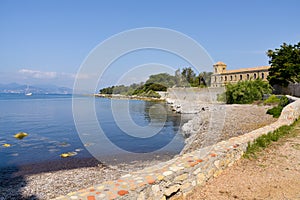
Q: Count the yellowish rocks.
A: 3